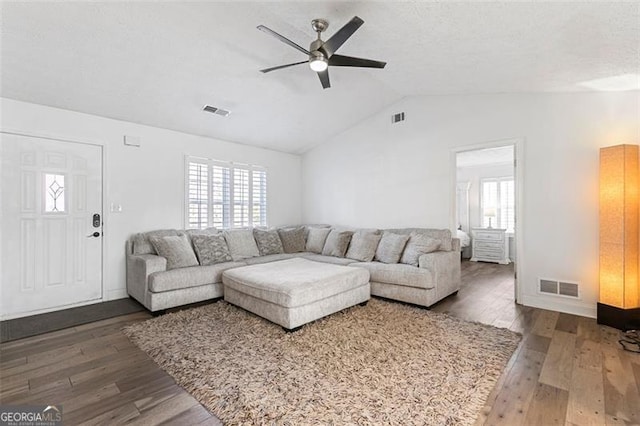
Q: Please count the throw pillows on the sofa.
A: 10